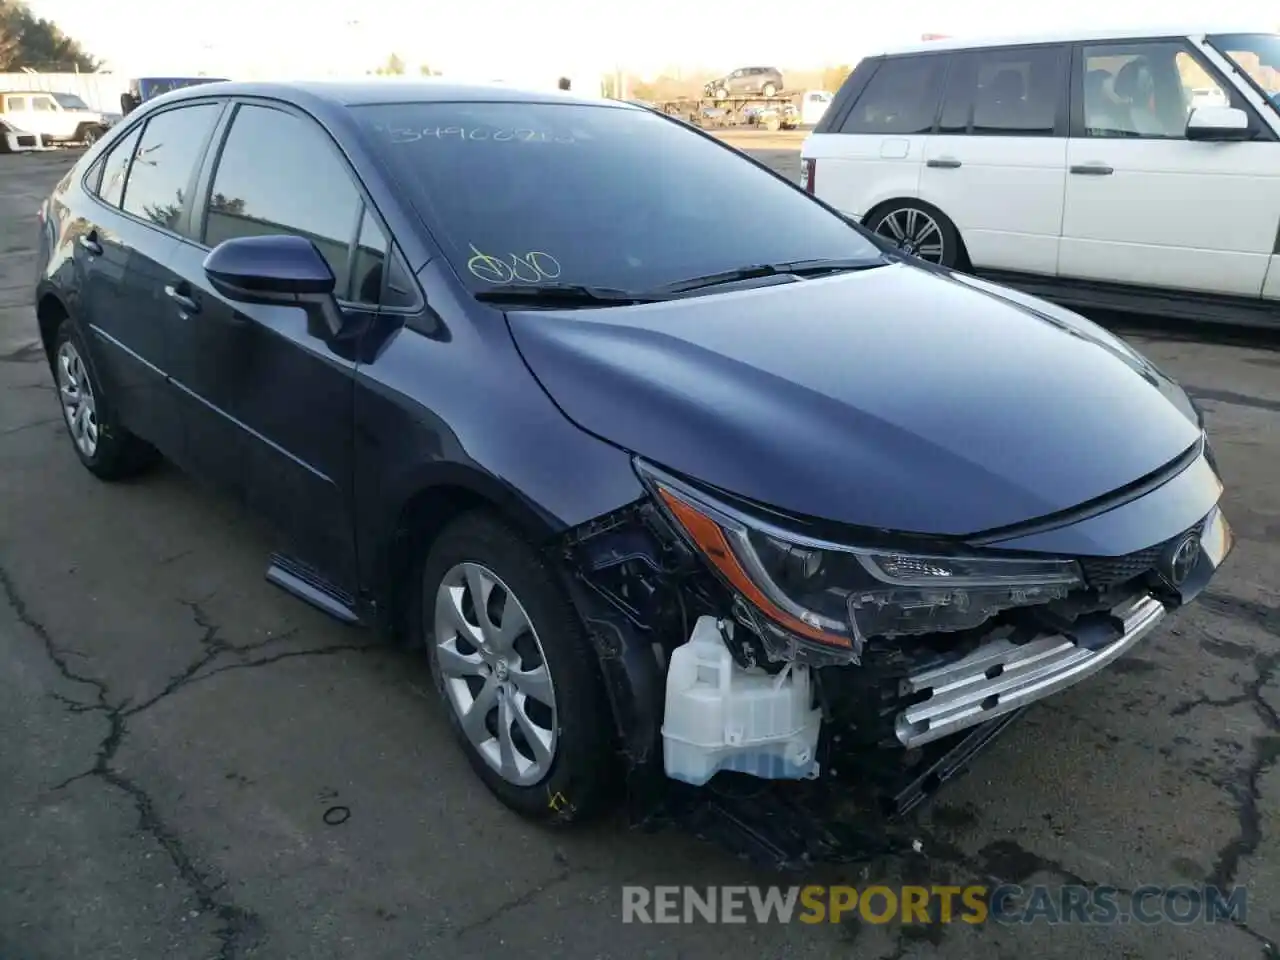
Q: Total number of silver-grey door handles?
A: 2